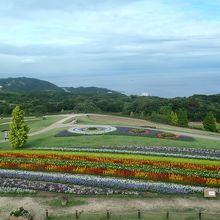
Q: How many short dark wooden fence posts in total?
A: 6